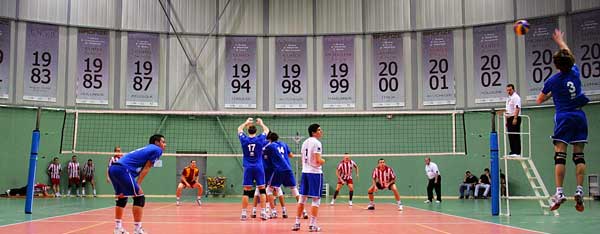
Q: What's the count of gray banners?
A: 12